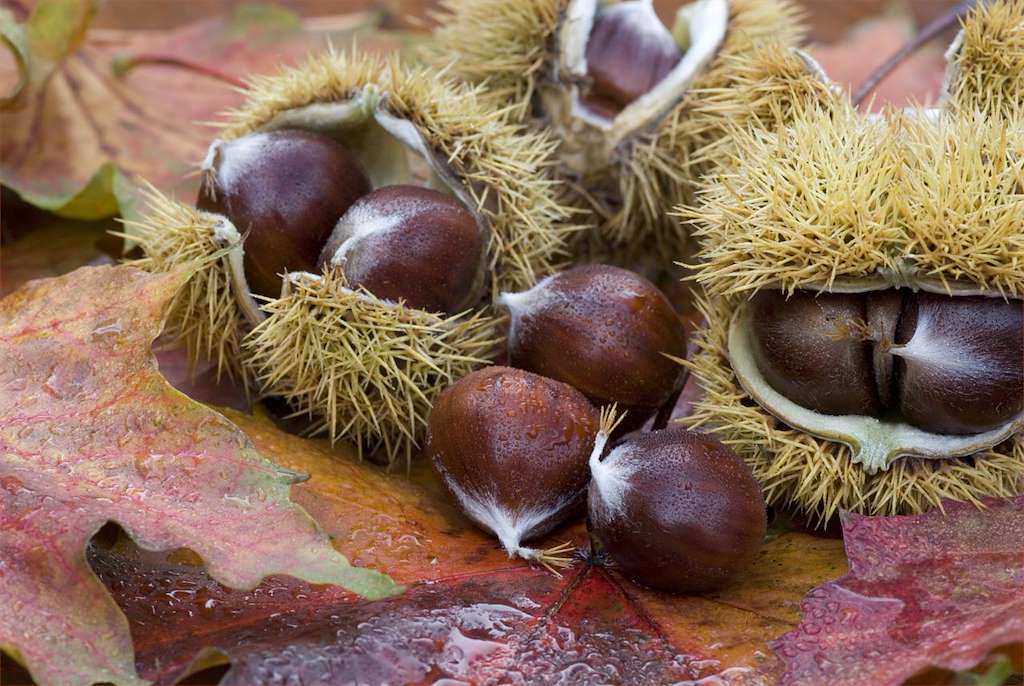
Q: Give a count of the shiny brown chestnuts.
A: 8